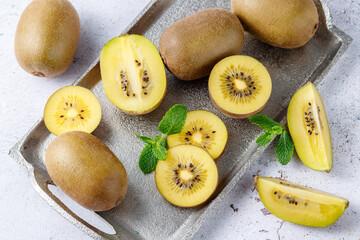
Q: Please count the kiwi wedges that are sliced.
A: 2